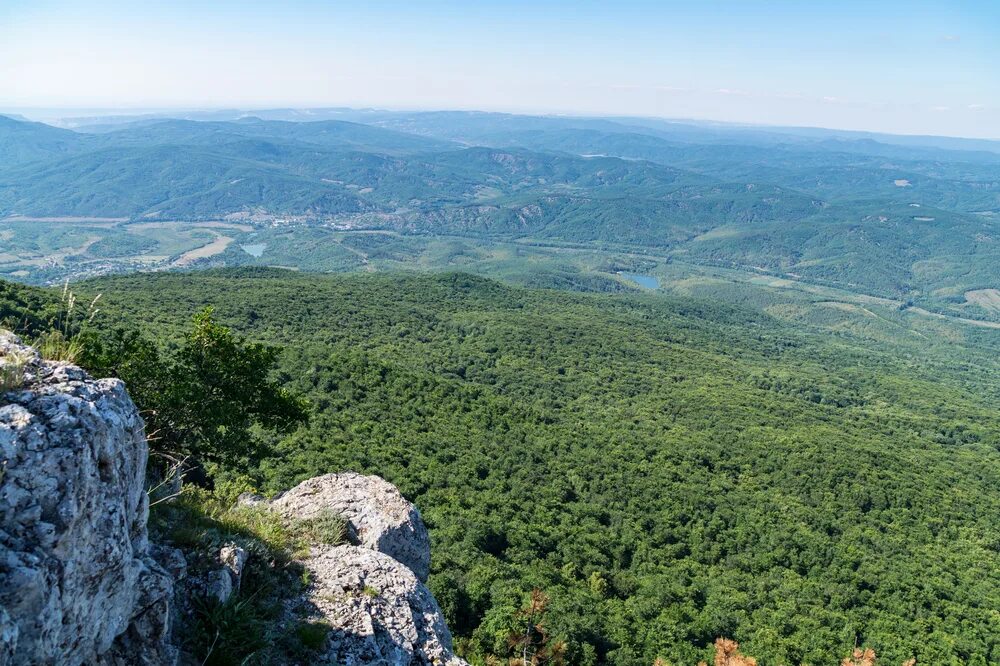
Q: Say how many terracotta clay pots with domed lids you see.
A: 0